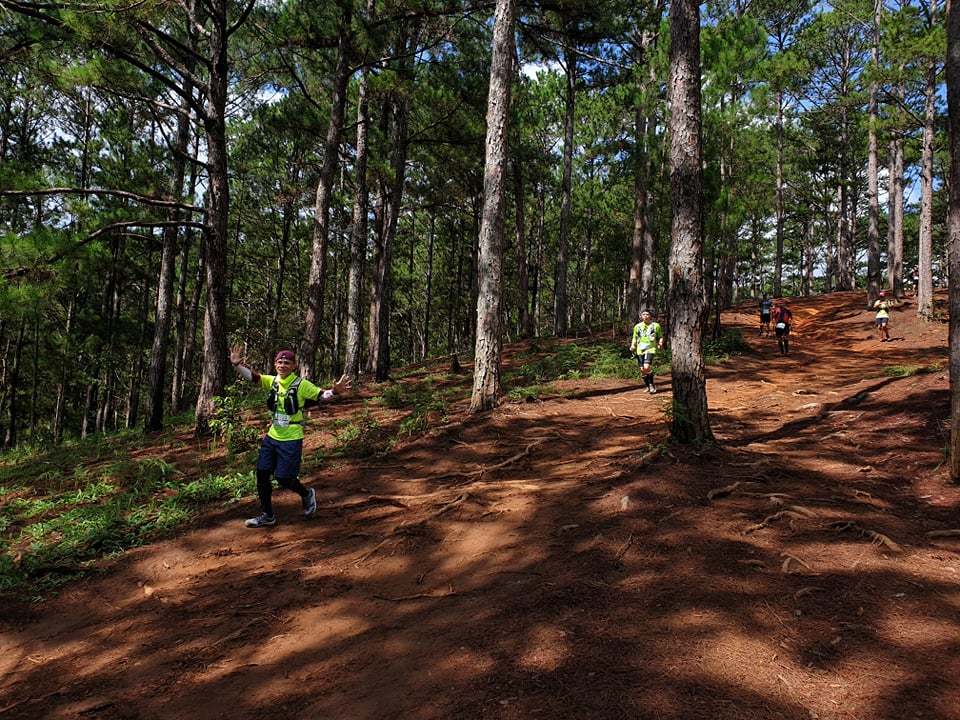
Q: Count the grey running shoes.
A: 2